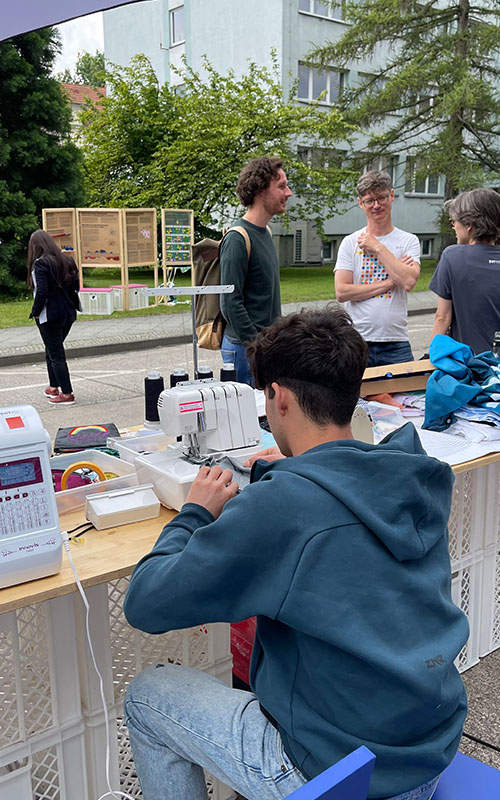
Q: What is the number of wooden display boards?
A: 4